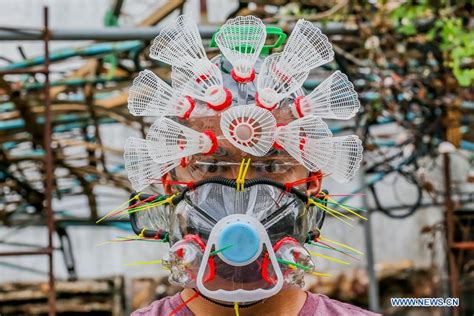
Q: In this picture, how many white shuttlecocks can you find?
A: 12